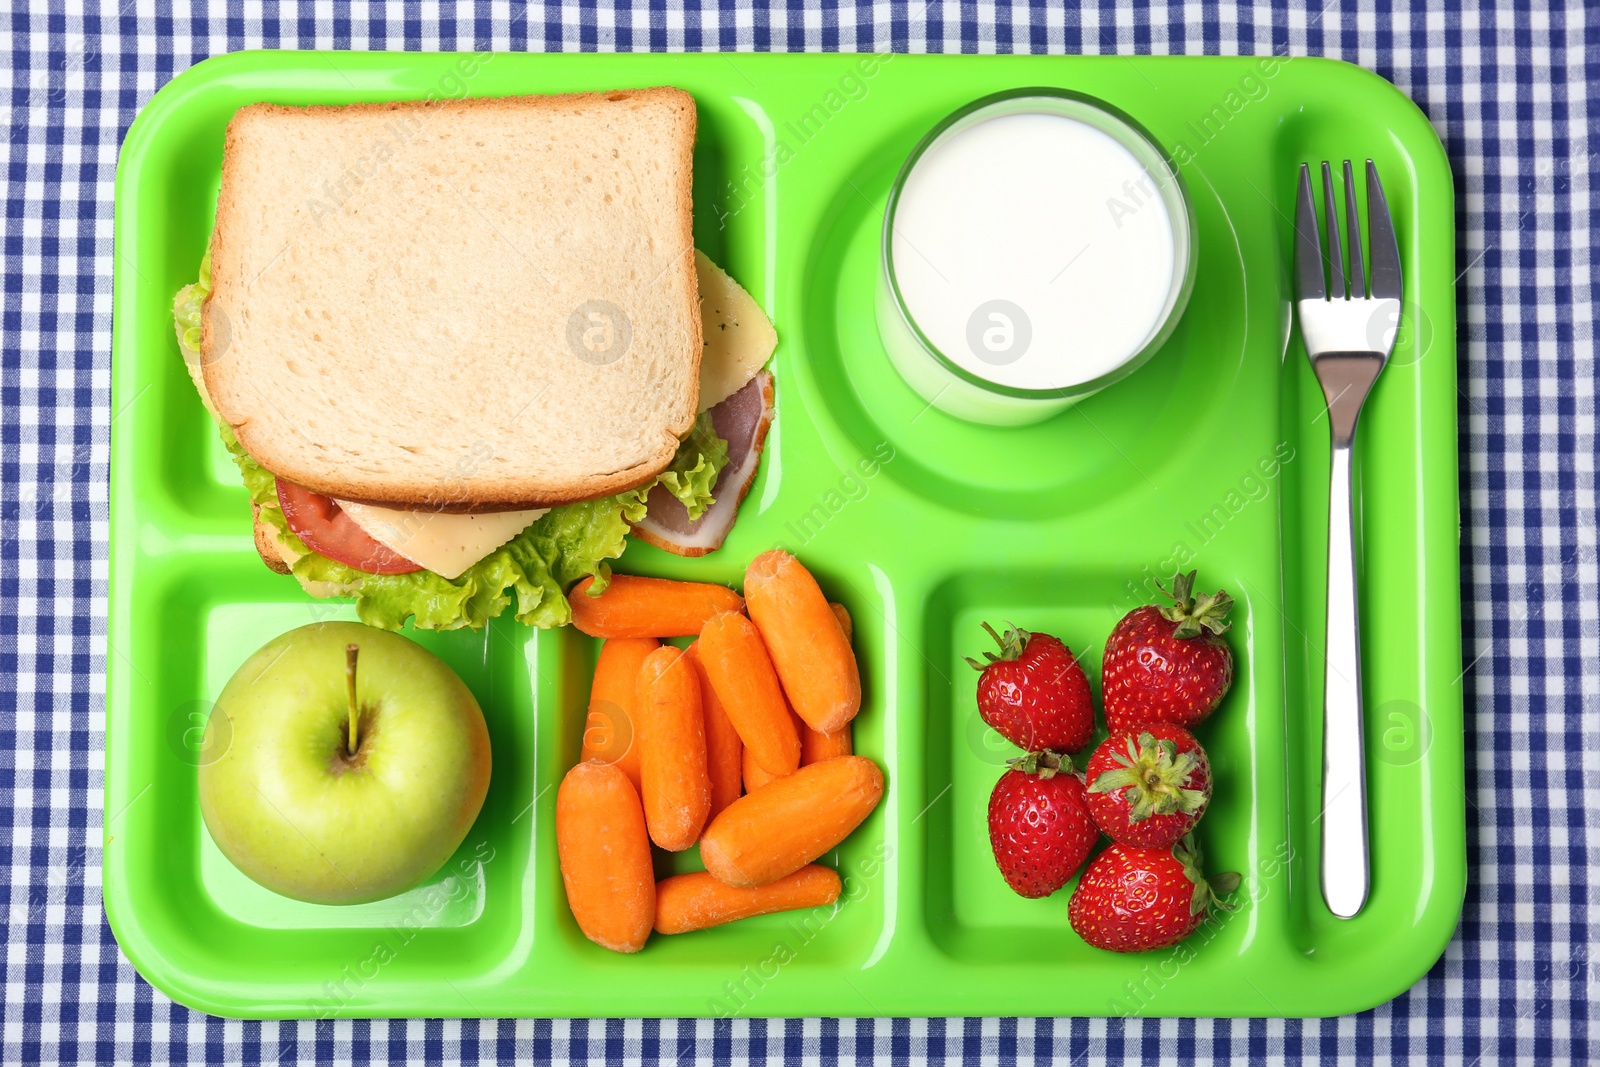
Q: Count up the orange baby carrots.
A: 11